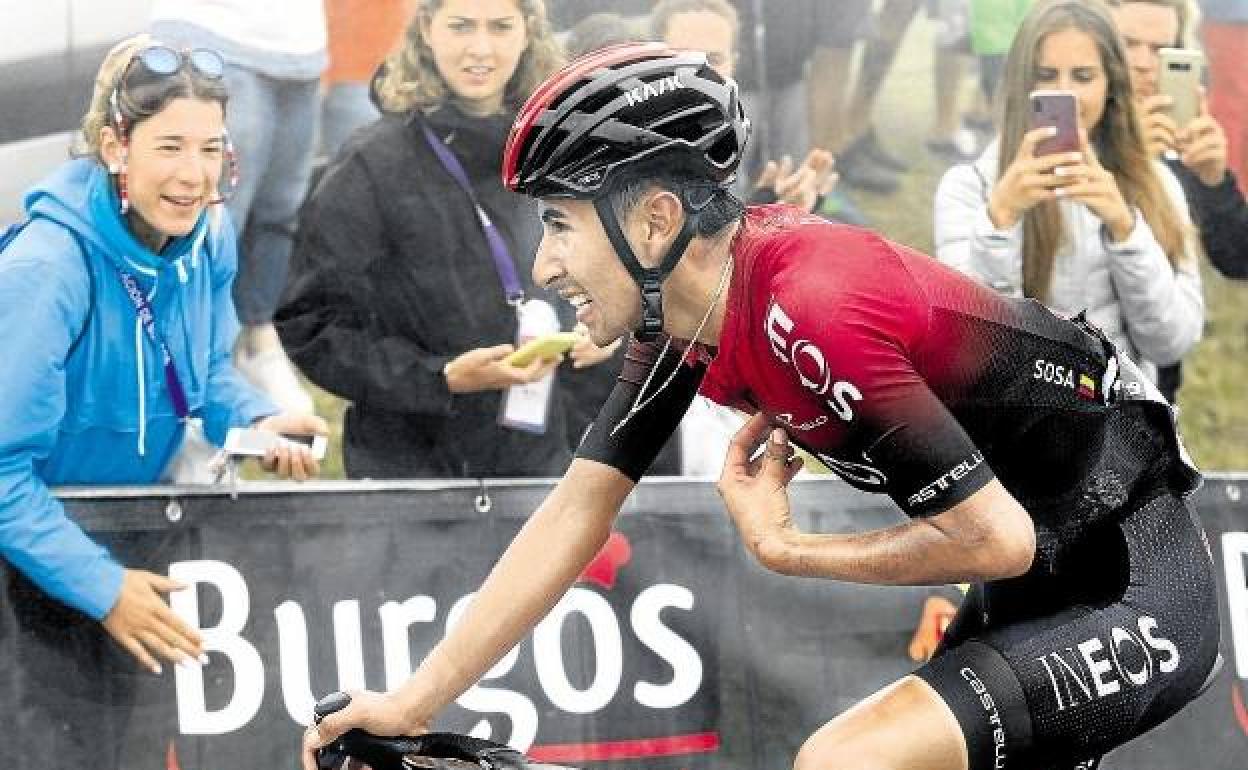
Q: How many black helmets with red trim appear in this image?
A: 1